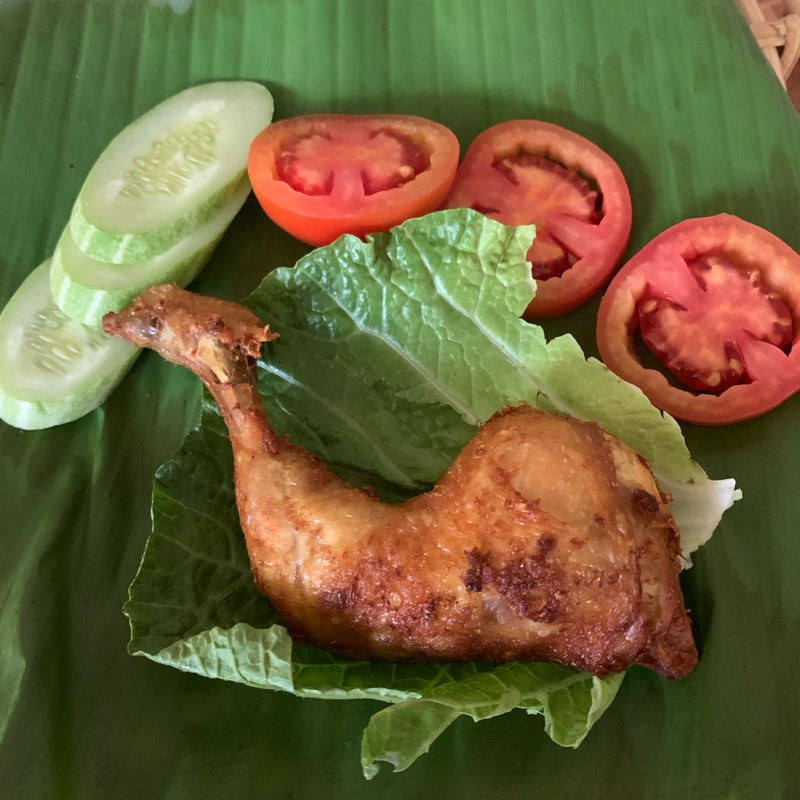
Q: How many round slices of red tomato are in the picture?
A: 3